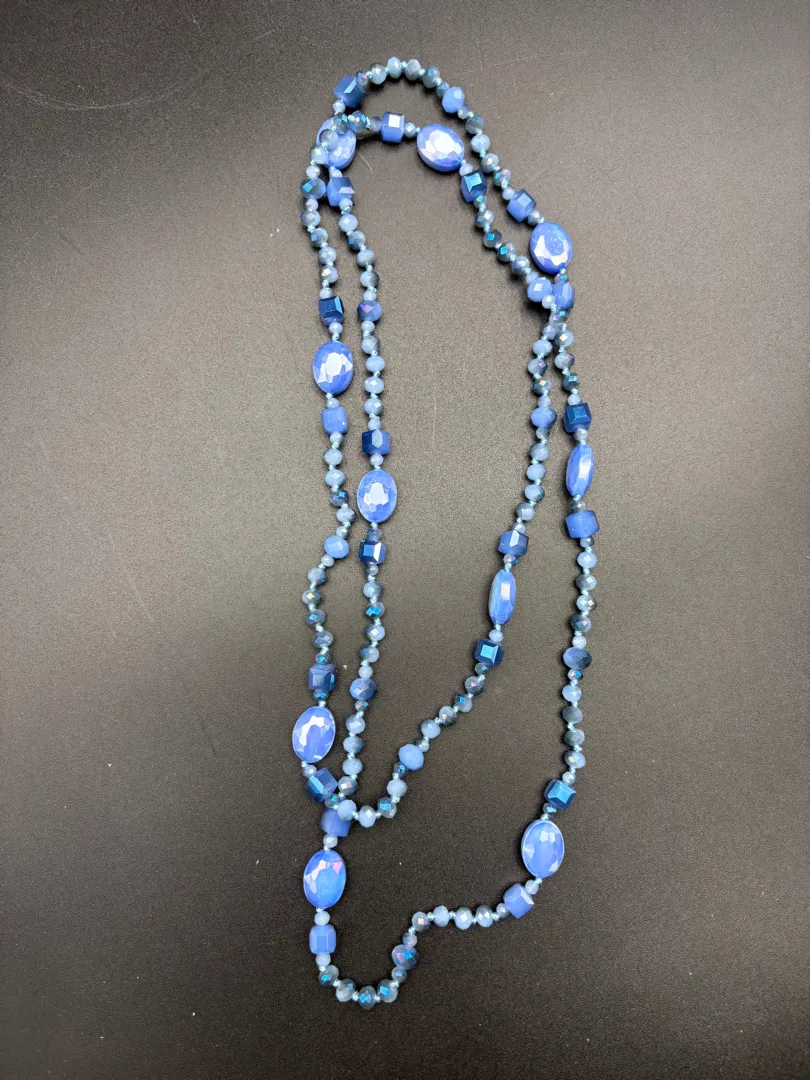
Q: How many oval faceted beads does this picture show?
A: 10